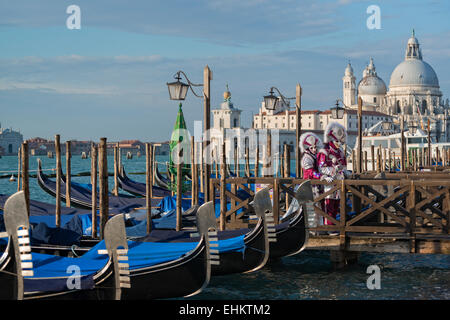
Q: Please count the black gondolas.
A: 5